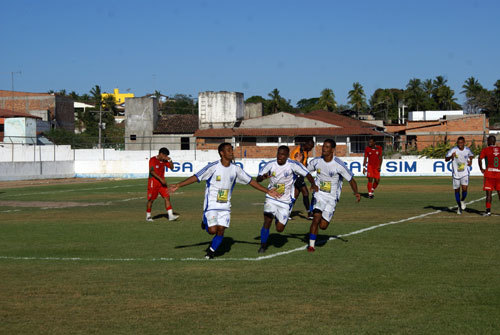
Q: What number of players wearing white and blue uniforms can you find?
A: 4